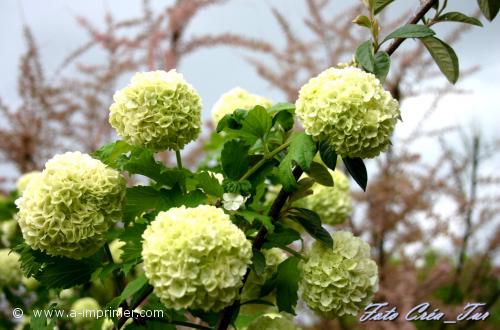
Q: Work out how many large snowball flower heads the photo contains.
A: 5